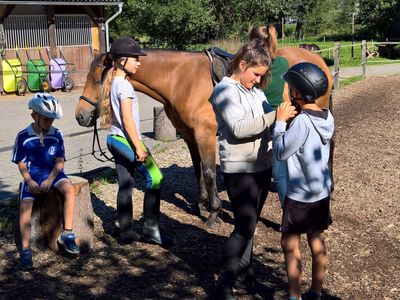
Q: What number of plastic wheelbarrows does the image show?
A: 3